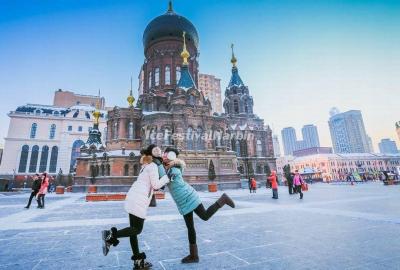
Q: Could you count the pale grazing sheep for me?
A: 0